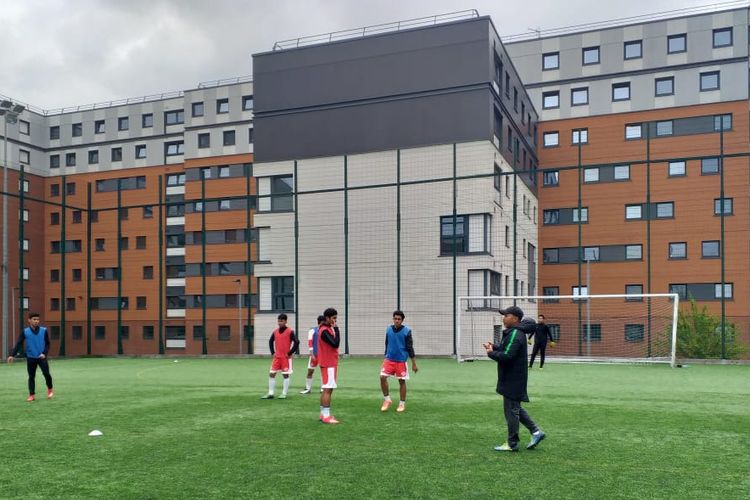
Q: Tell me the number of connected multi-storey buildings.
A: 3